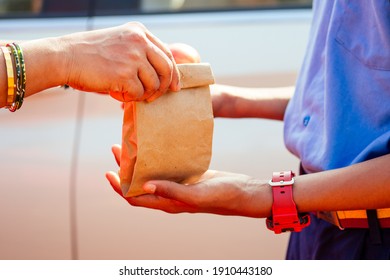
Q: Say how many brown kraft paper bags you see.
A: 1